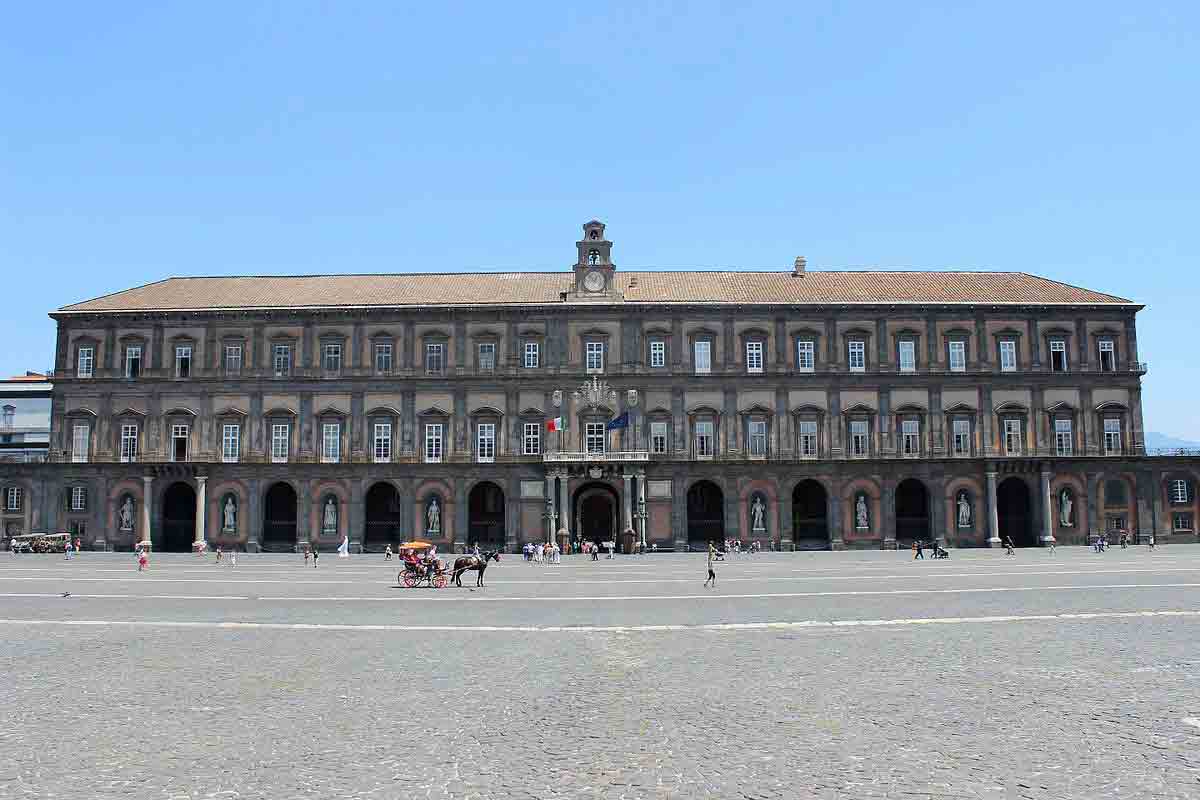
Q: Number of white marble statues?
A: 8